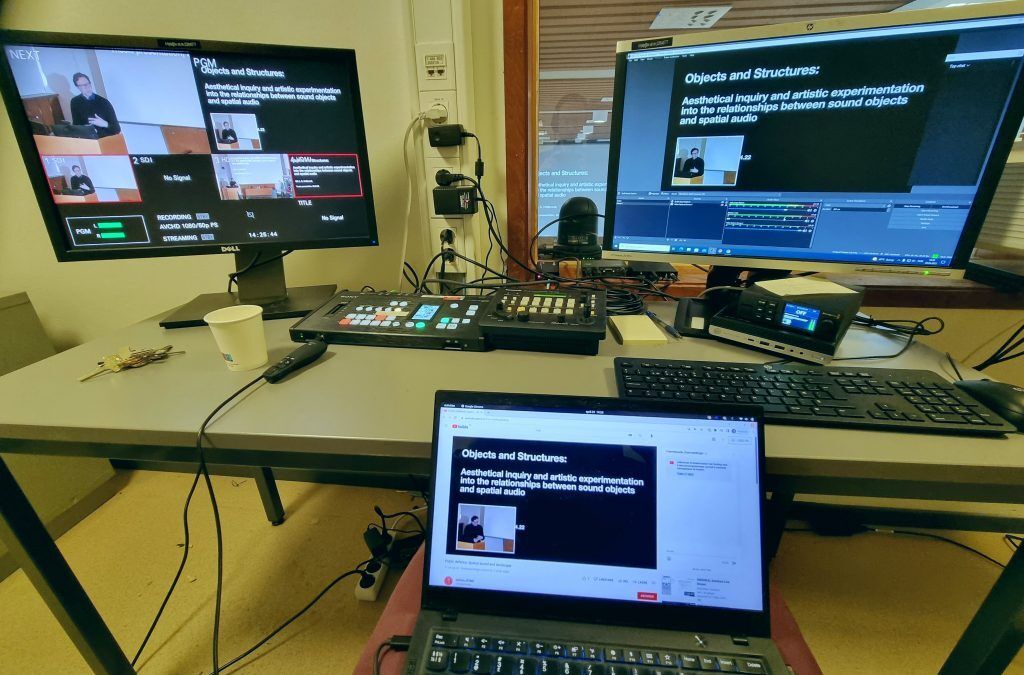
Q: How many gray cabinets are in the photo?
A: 1